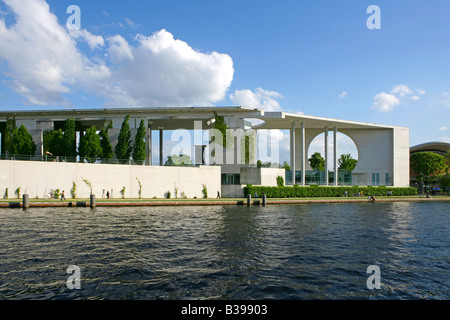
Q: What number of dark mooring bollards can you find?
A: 4